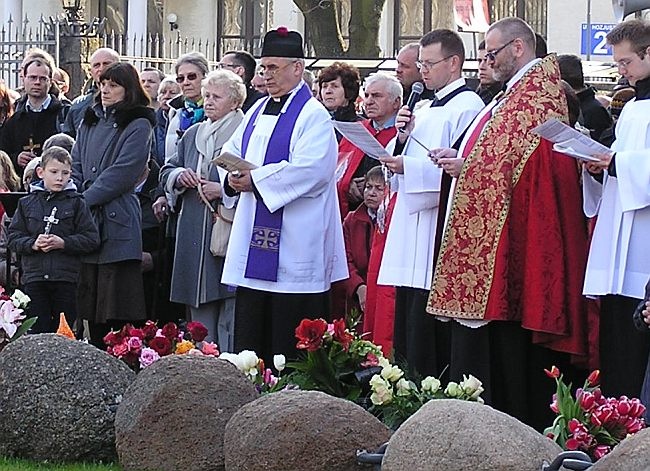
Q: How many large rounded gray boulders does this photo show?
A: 5